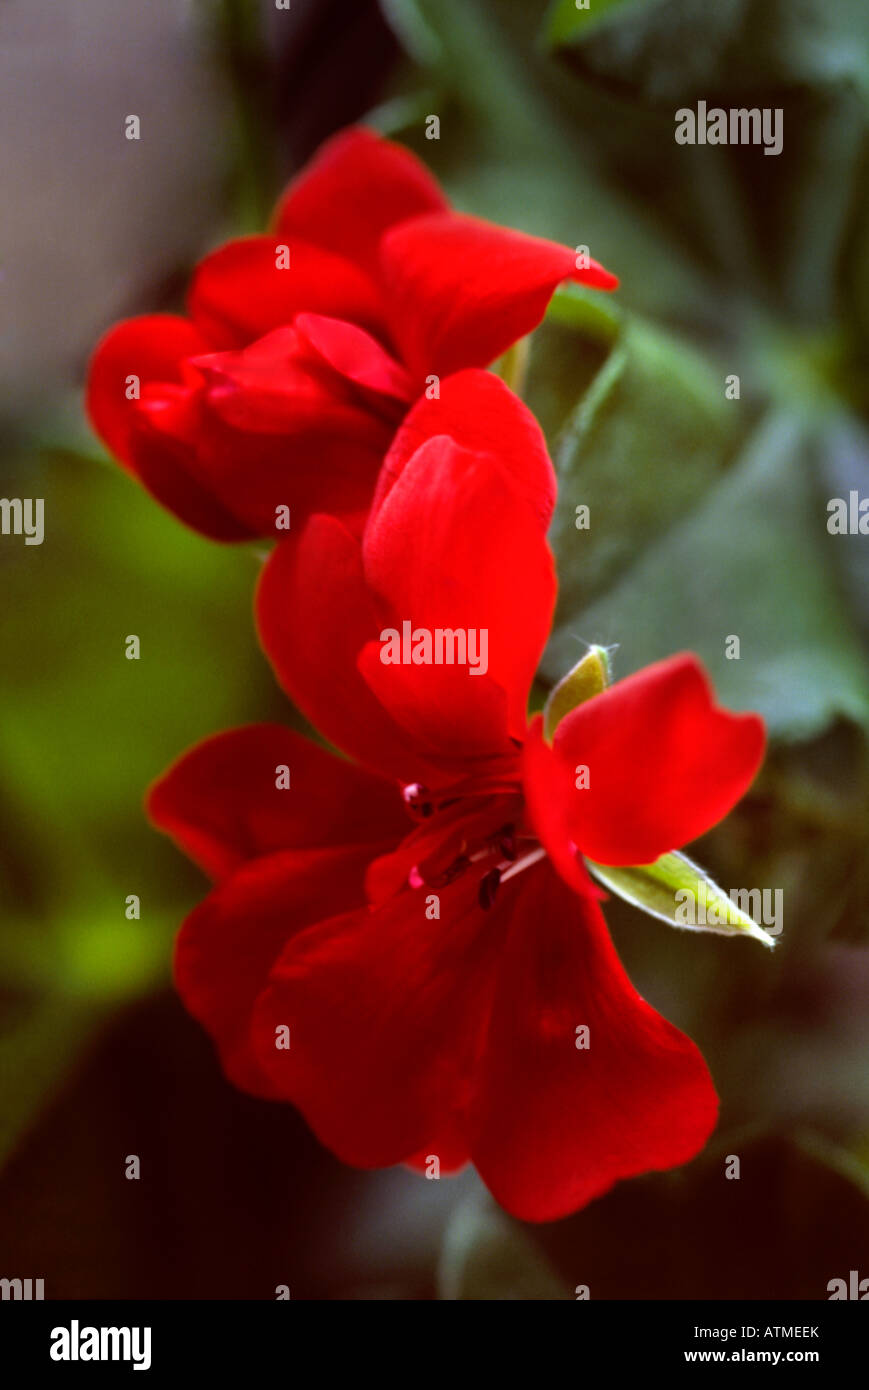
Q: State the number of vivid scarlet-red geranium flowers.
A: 2